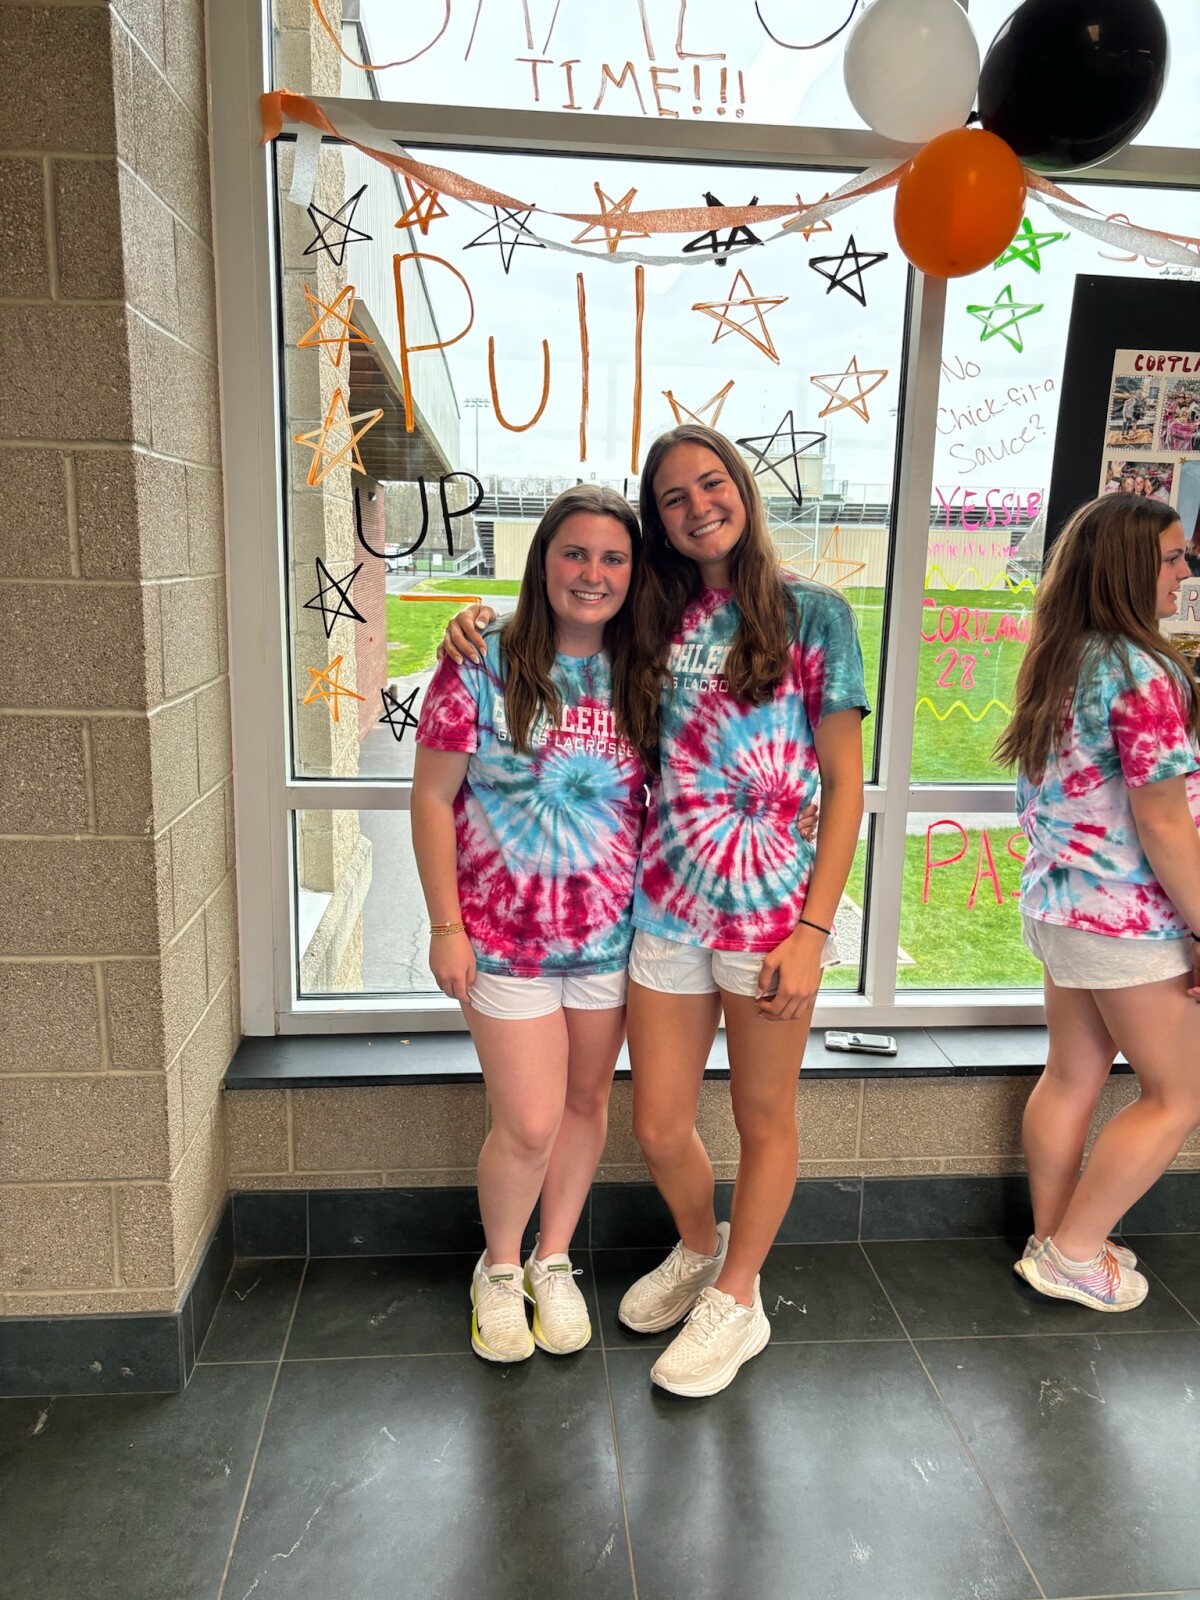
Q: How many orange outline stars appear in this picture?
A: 10